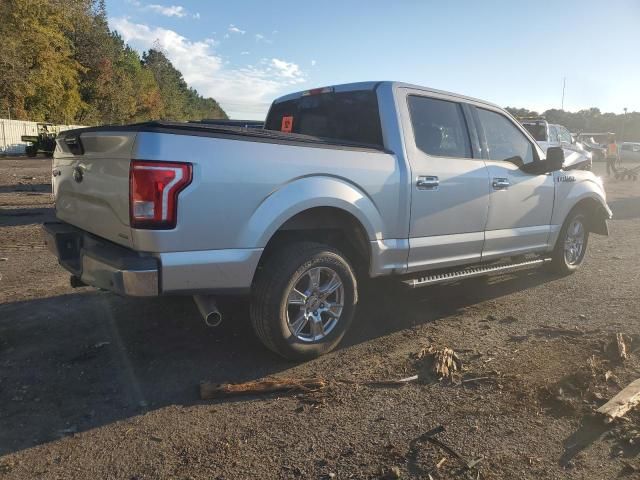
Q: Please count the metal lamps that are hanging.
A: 0